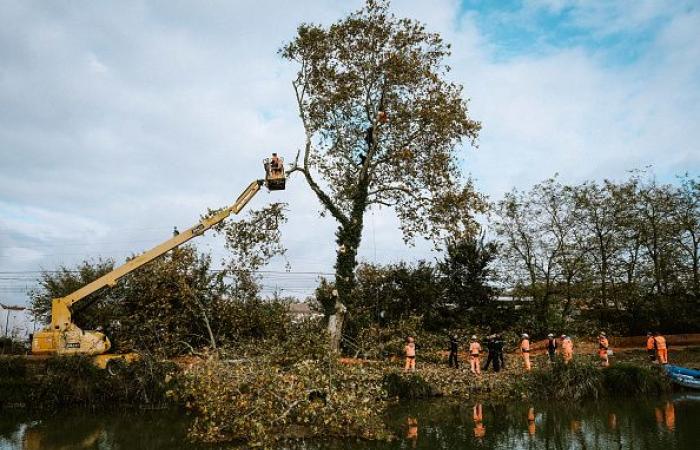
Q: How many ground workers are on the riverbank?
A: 11